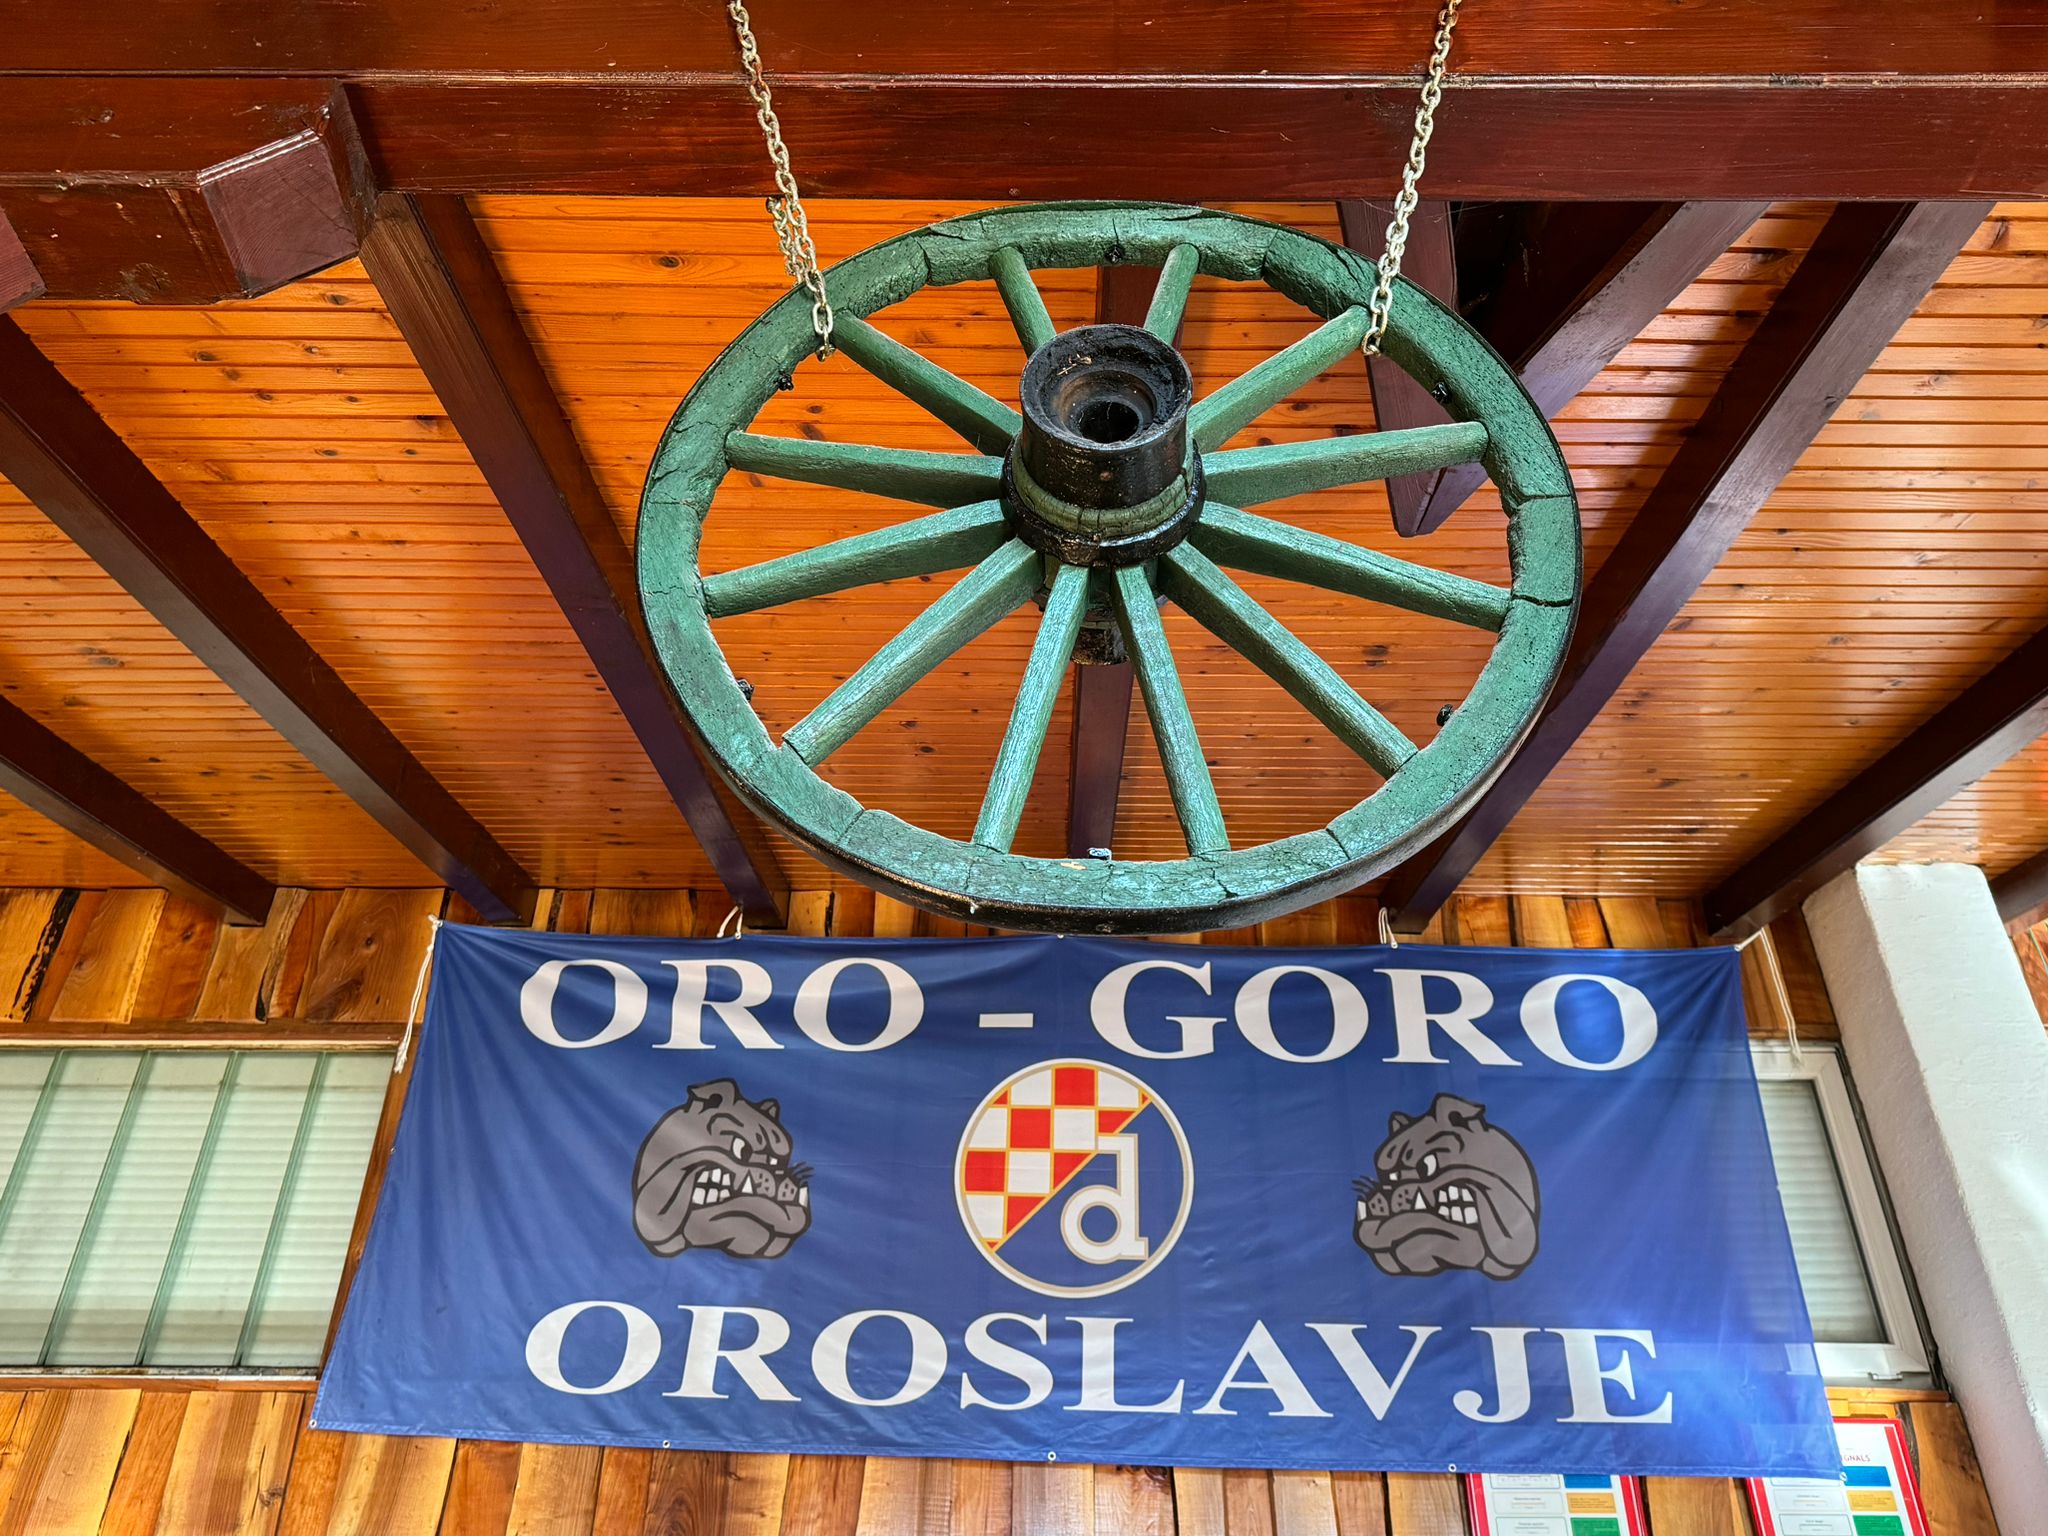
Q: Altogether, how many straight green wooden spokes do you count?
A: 12